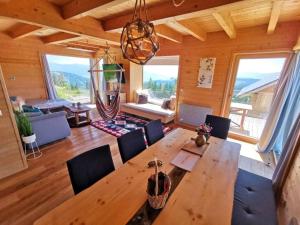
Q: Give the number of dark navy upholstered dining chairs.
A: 4